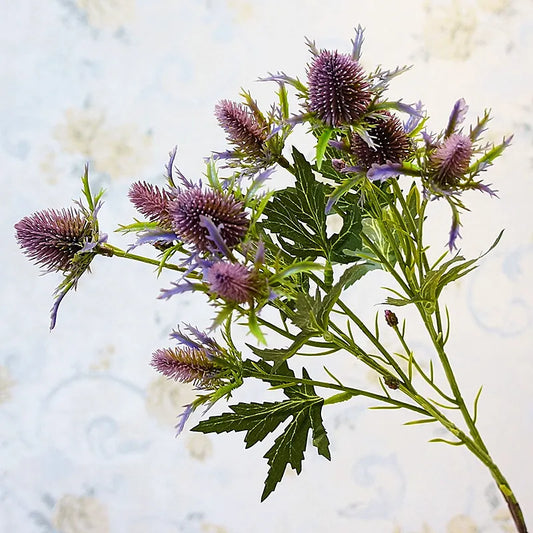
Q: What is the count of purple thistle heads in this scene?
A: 9